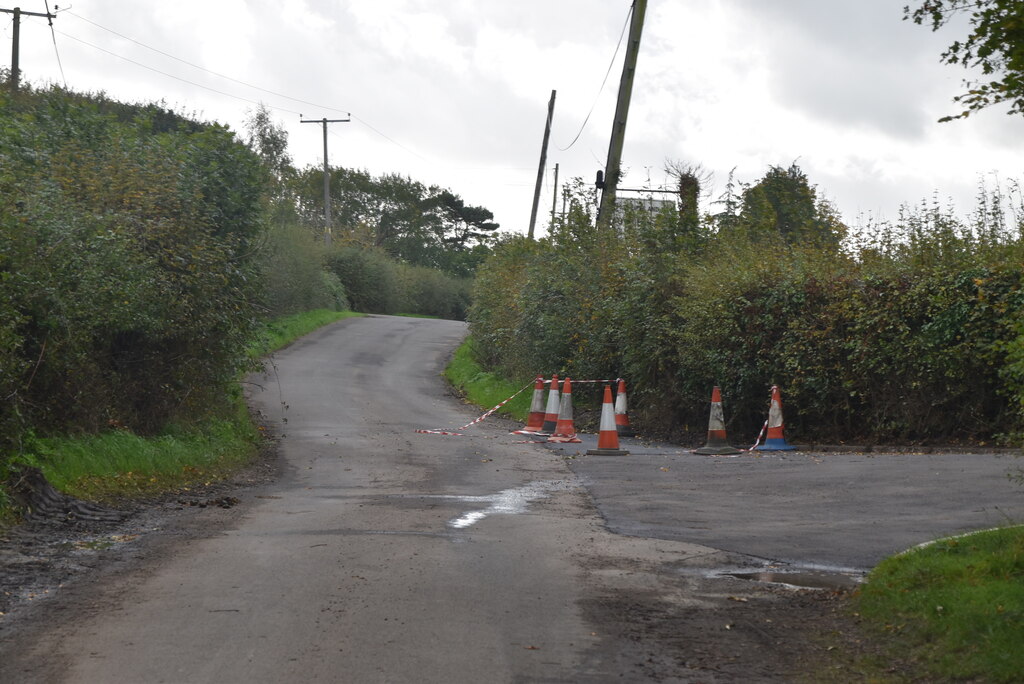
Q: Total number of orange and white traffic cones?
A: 7